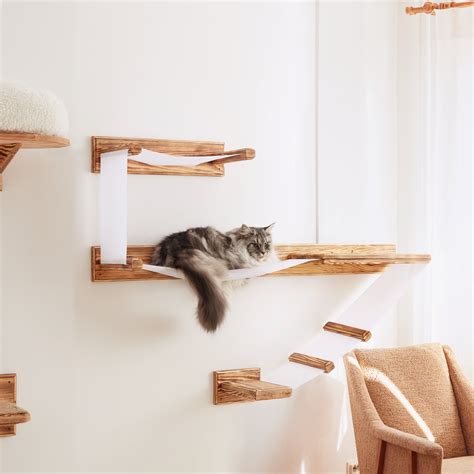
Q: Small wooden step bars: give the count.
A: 2